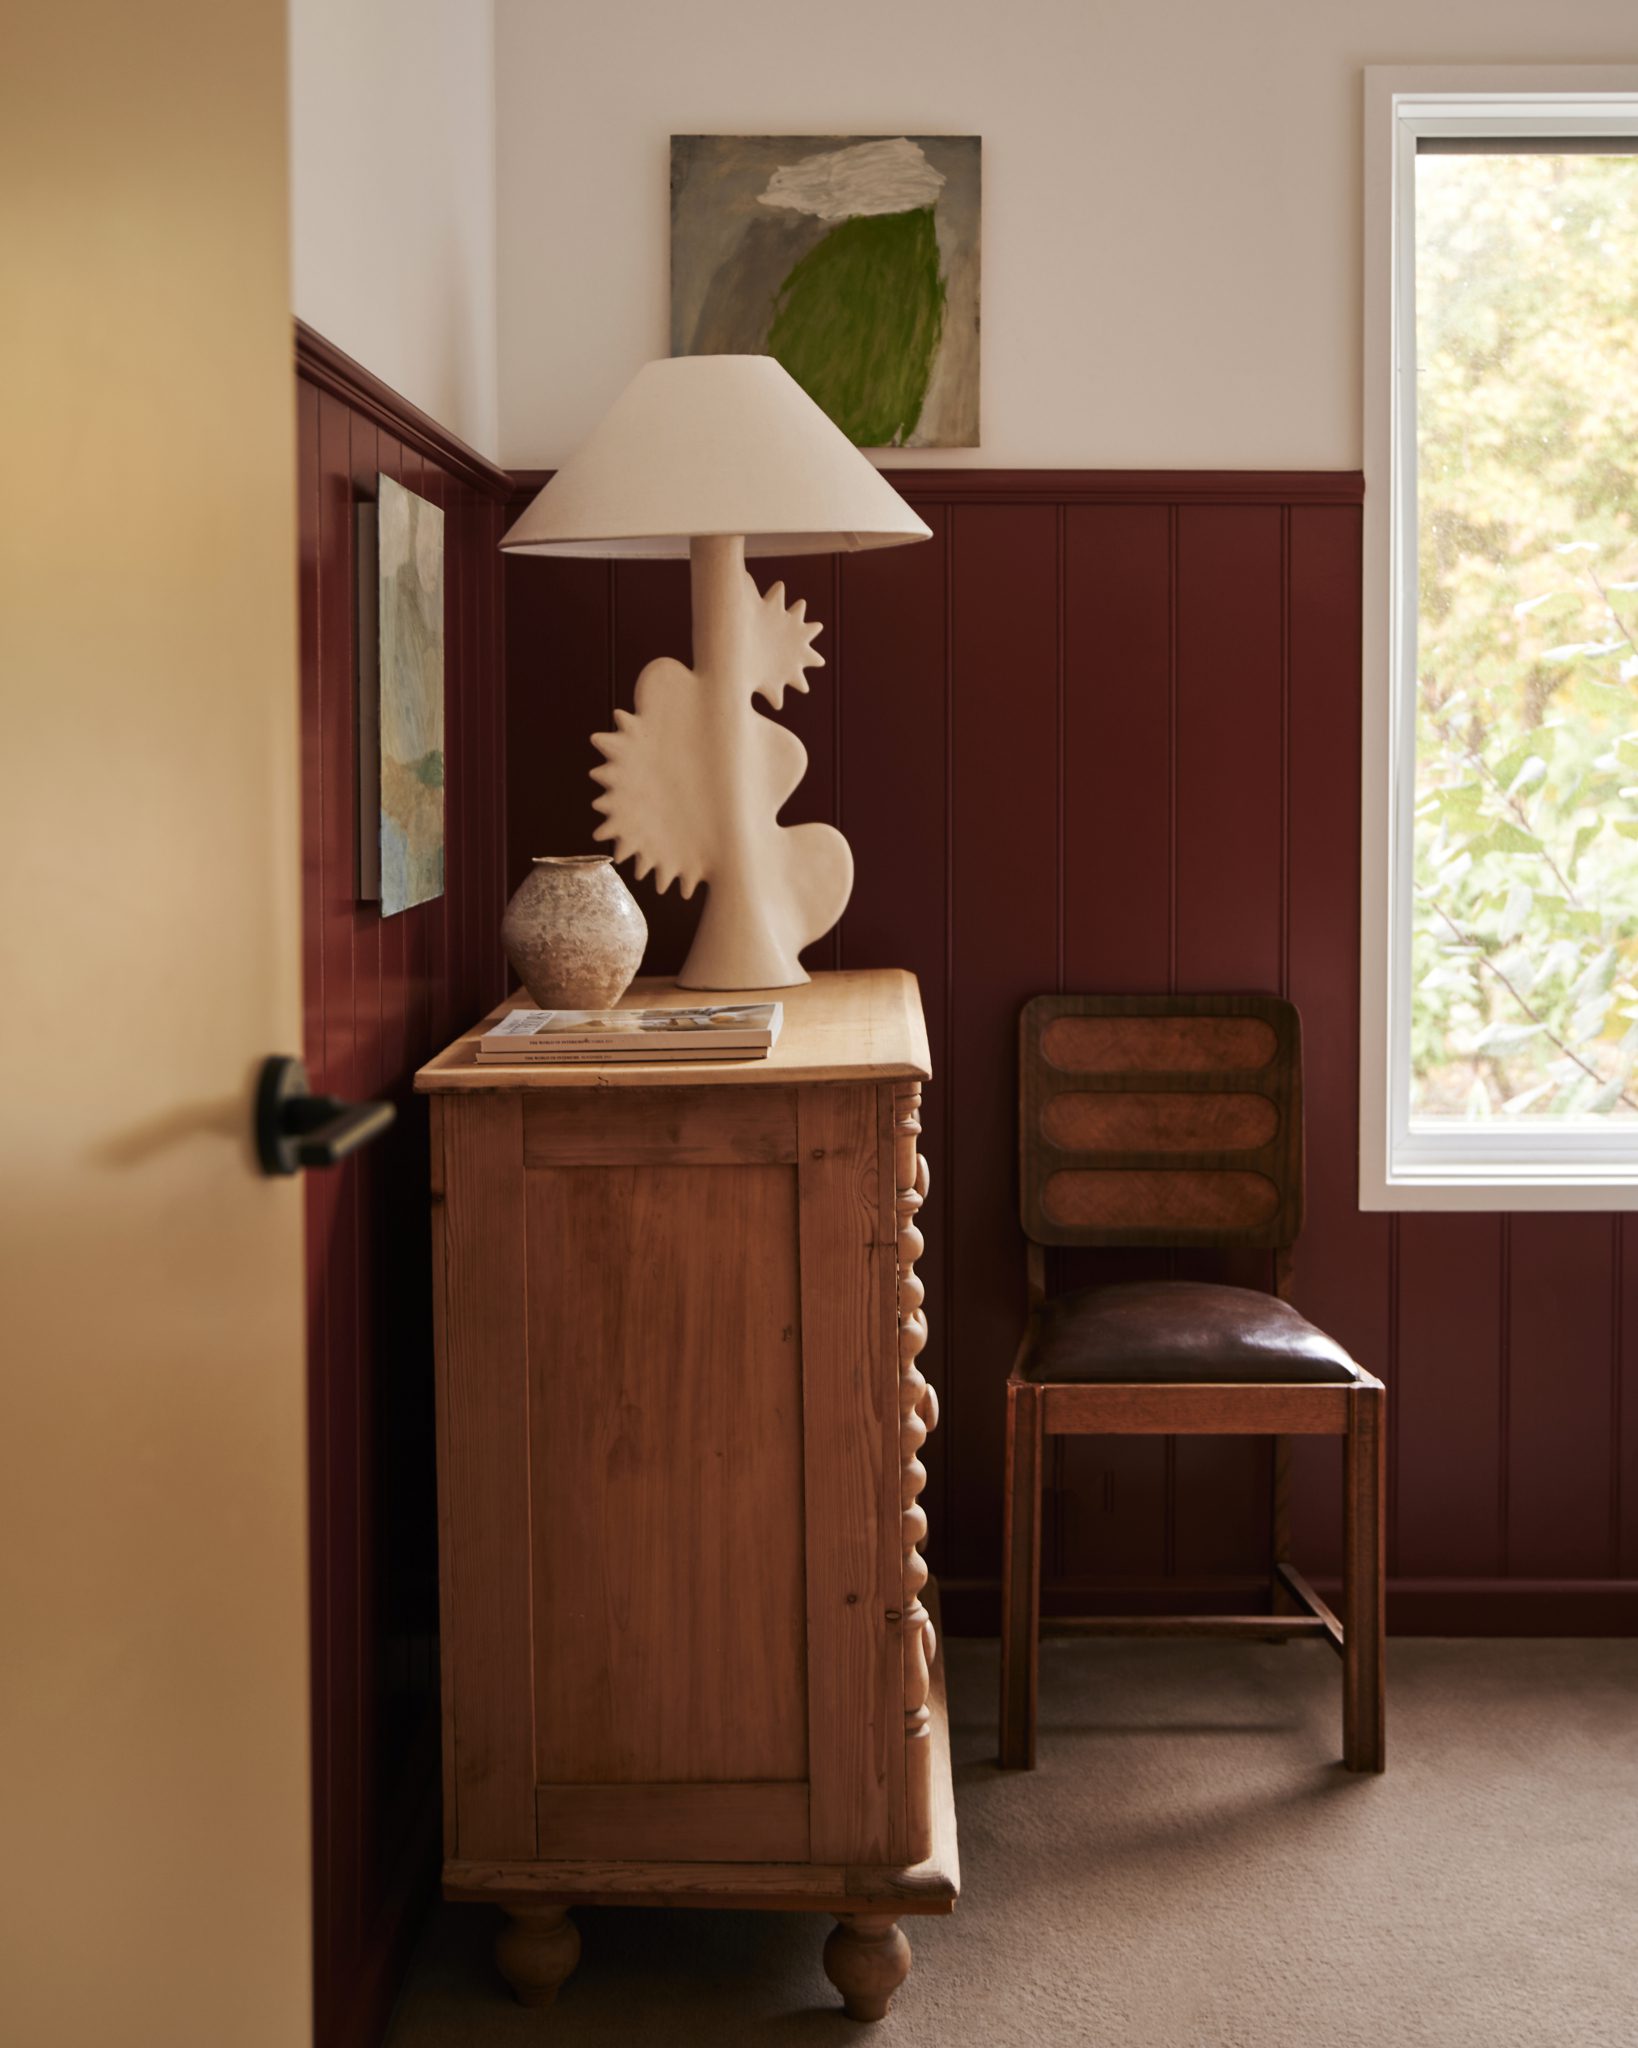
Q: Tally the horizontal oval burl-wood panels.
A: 3